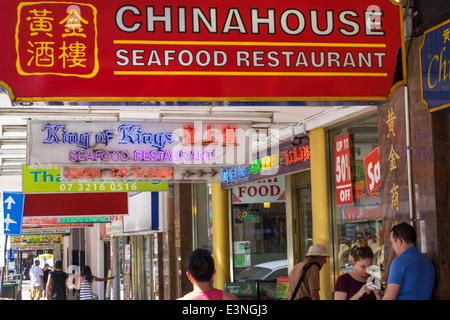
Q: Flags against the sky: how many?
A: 0